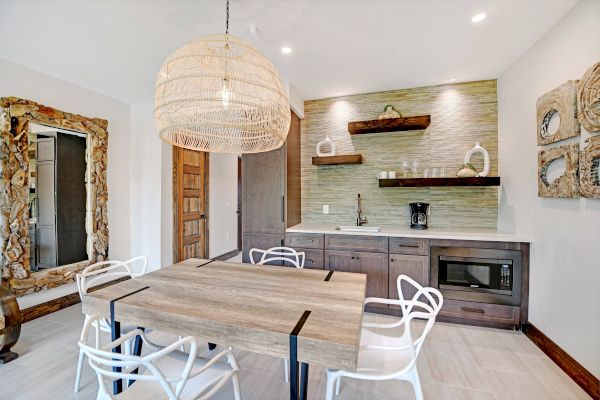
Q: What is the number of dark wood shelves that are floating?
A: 3